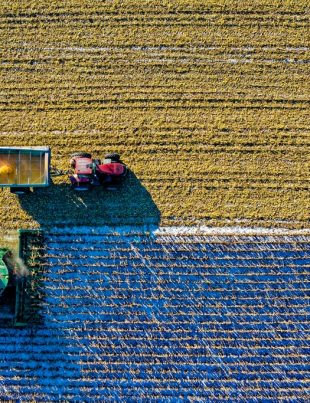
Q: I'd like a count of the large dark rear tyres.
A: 2